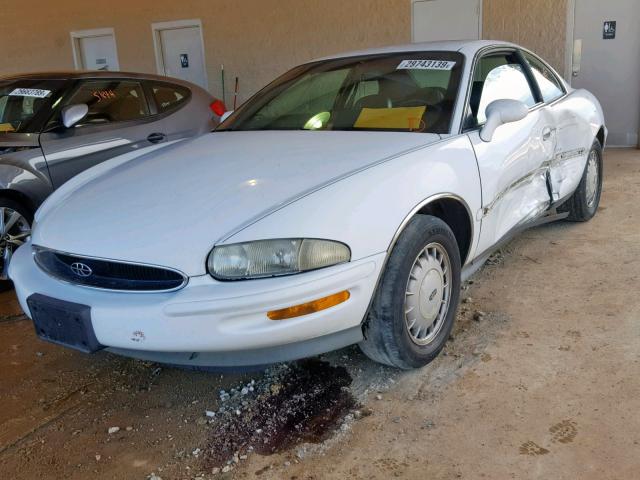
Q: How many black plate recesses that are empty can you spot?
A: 1